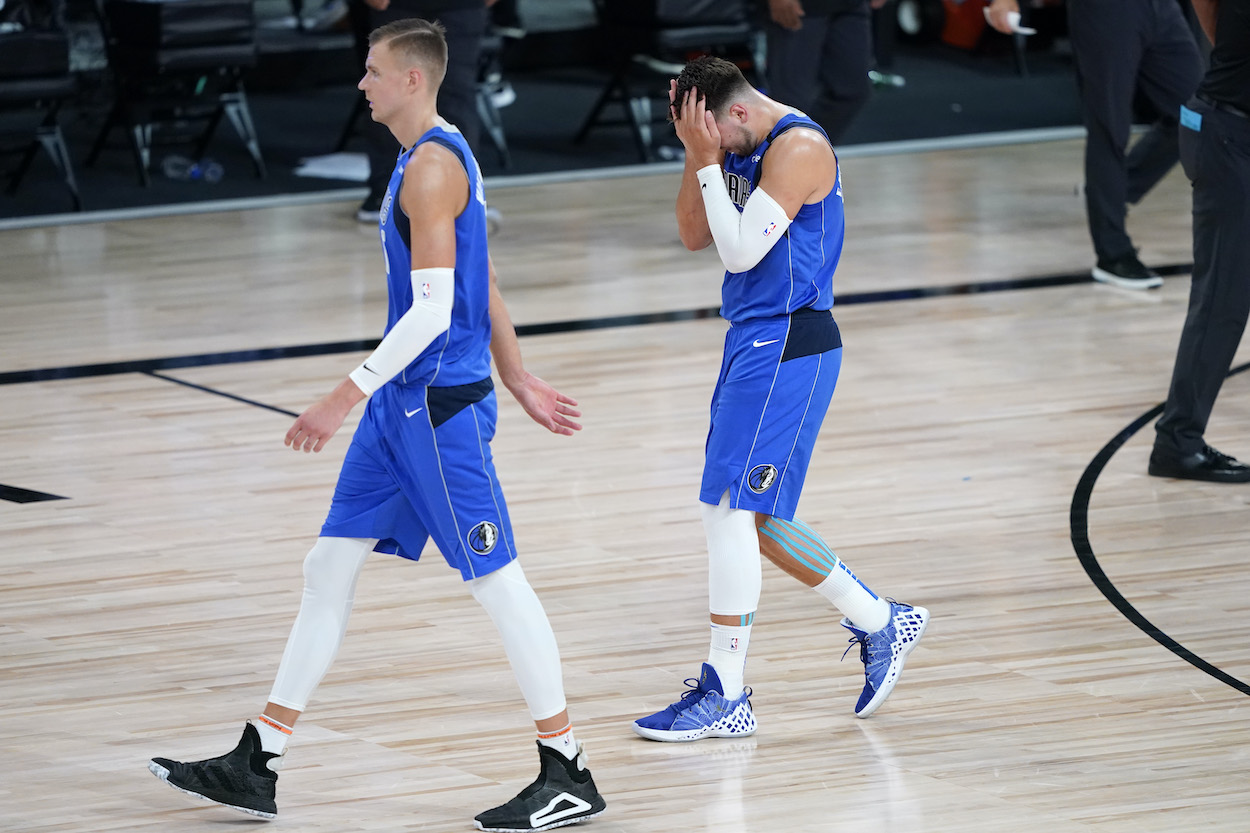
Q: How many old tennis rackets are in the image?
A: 0